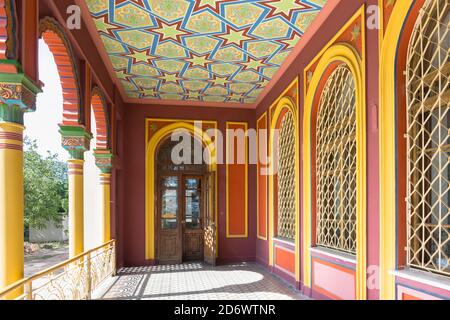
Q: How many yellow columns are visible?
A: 3